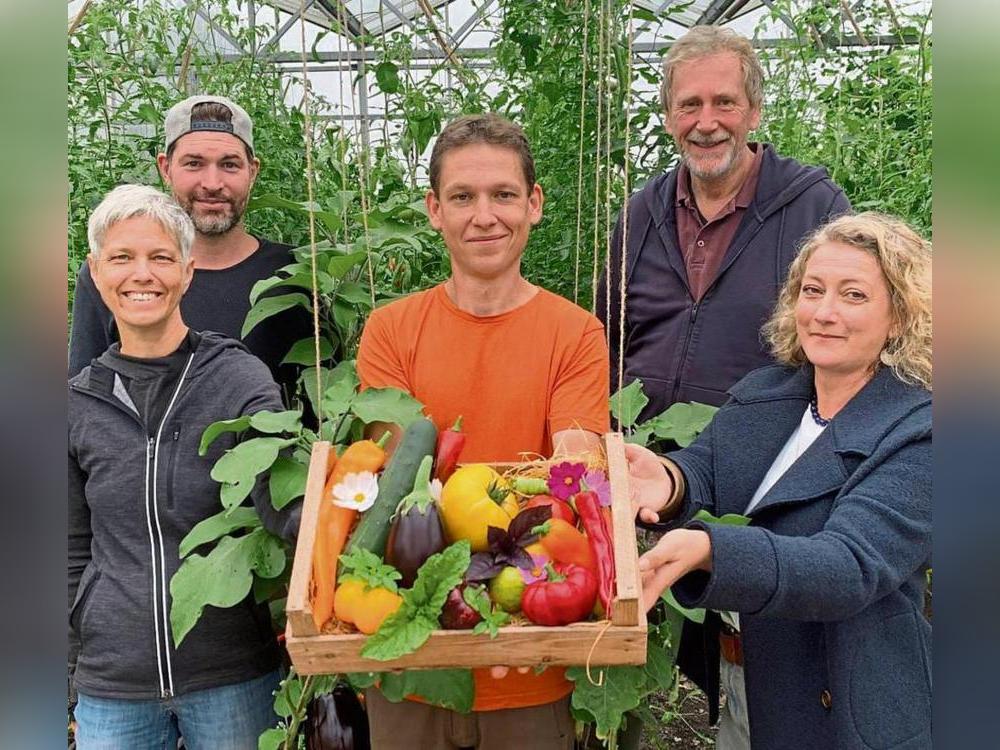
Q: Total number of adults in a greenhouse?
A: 5